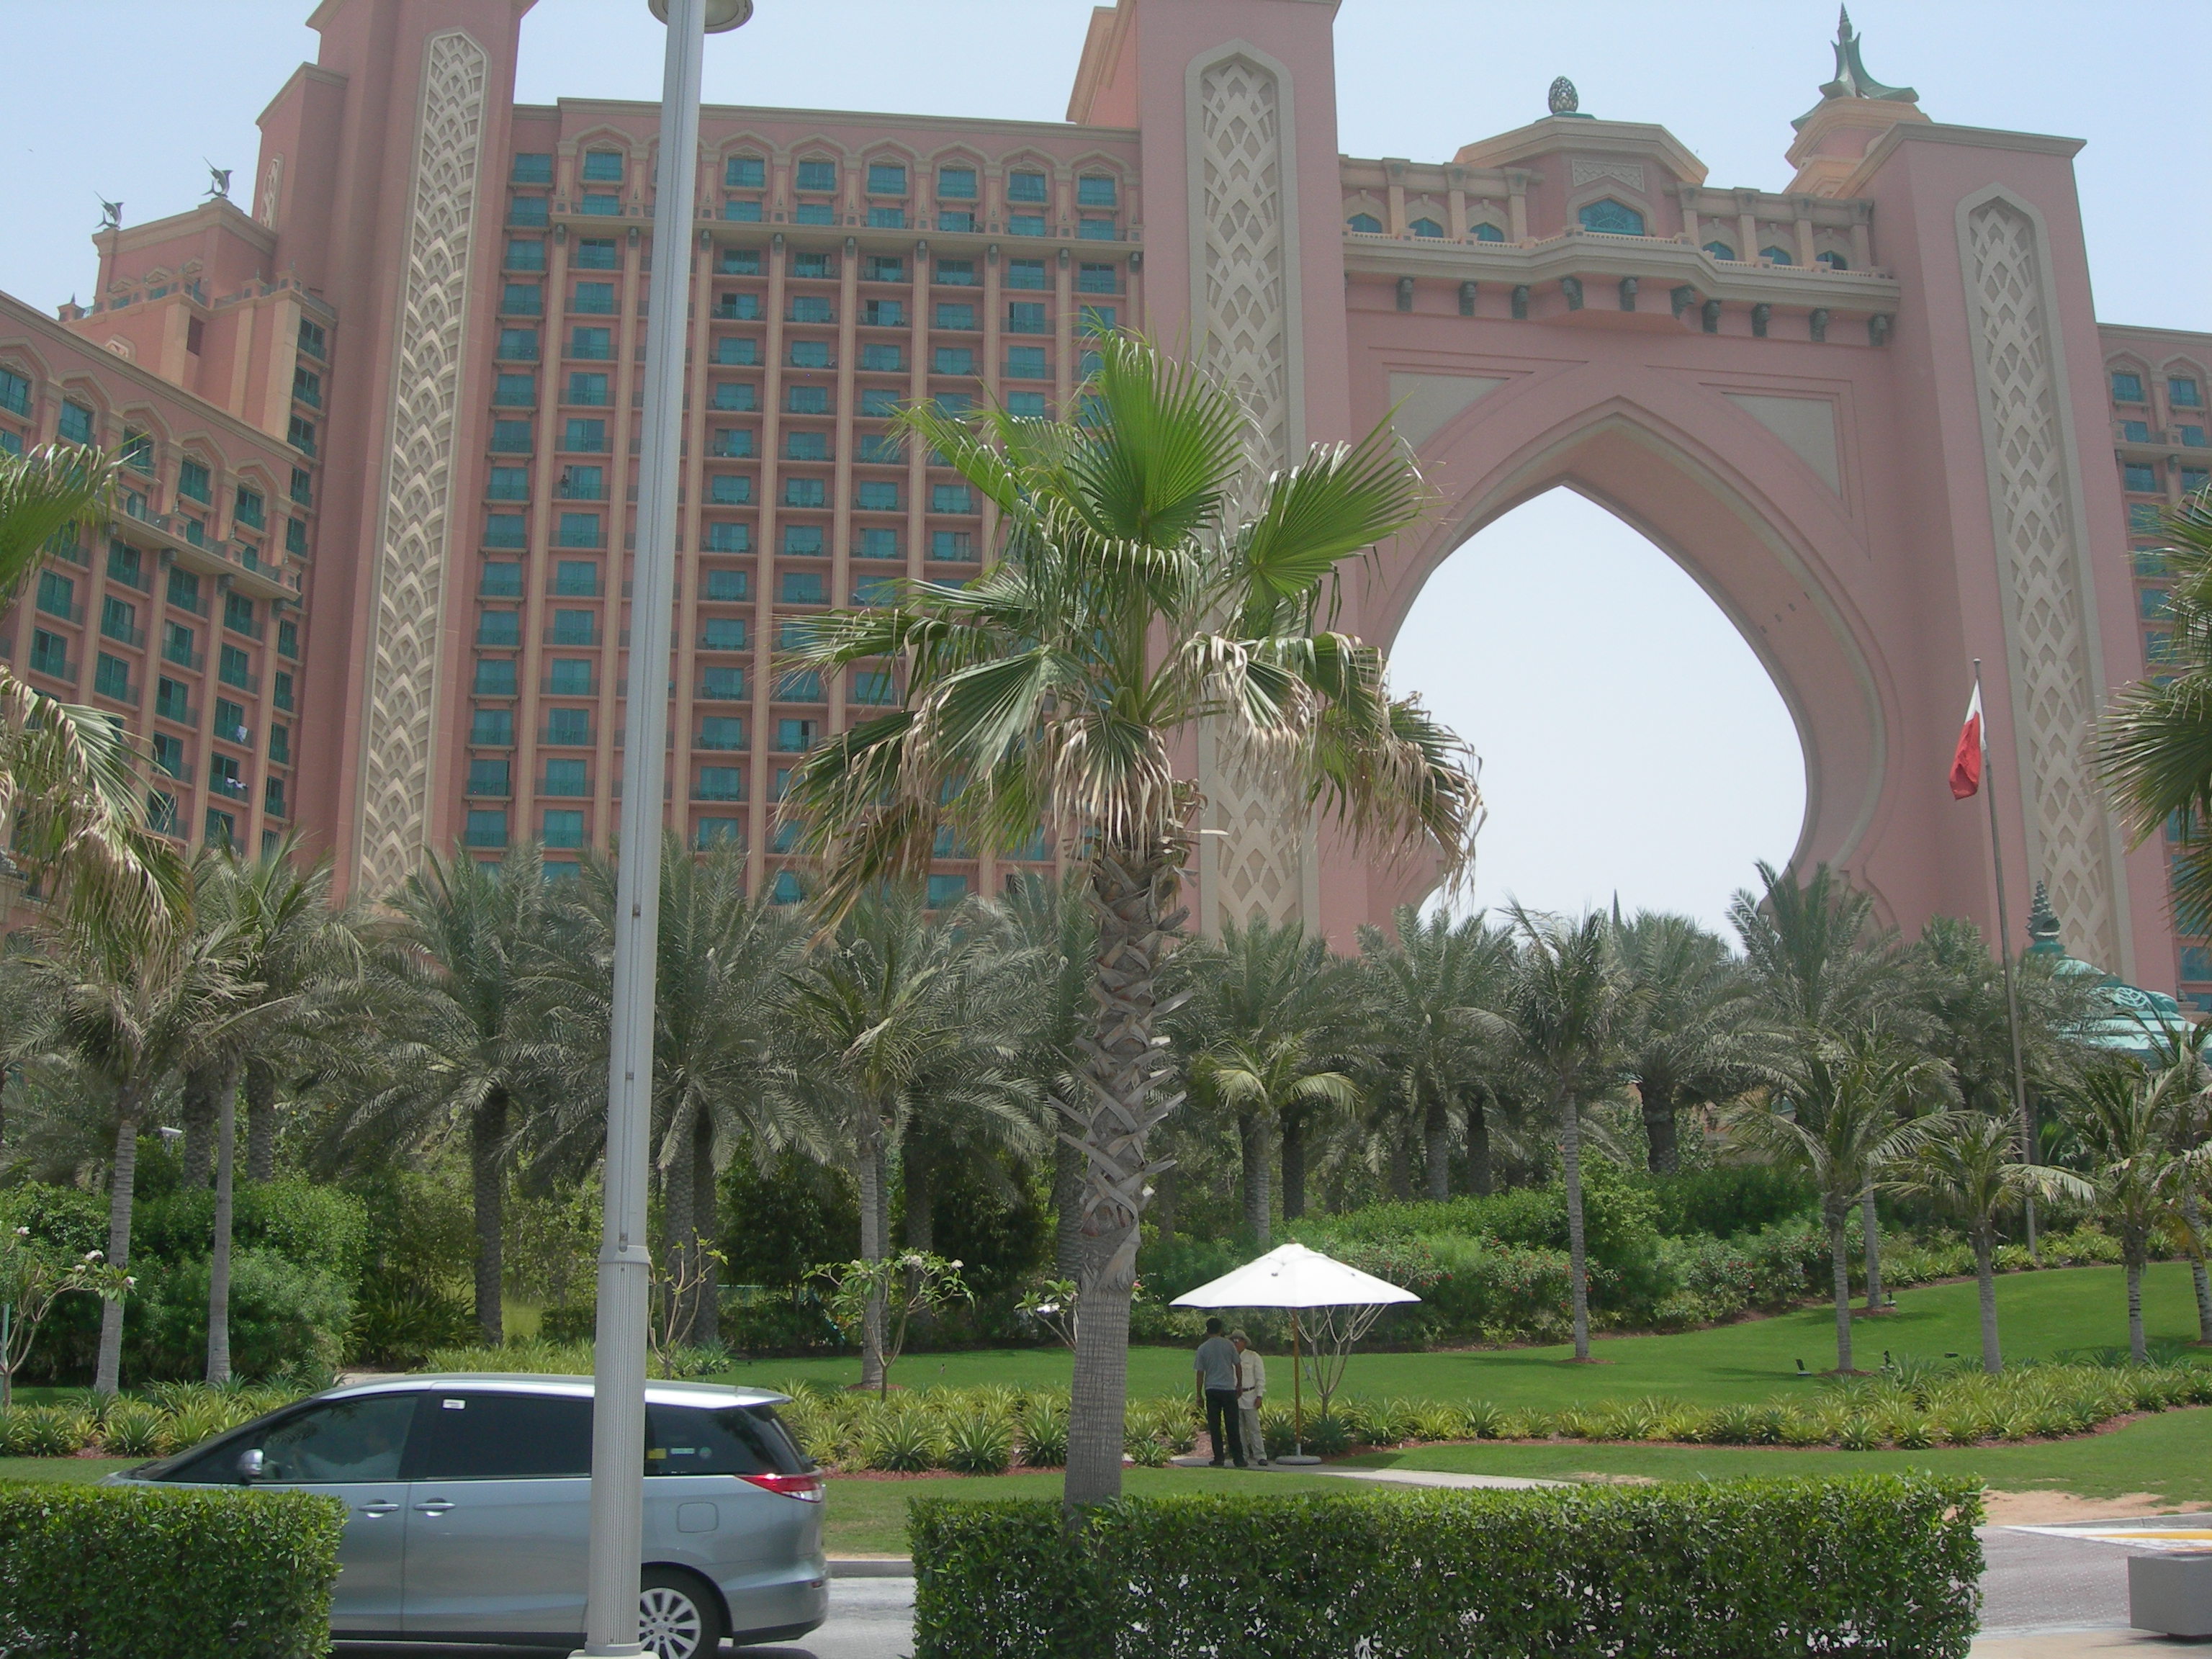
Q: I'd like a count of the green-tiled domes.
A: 1